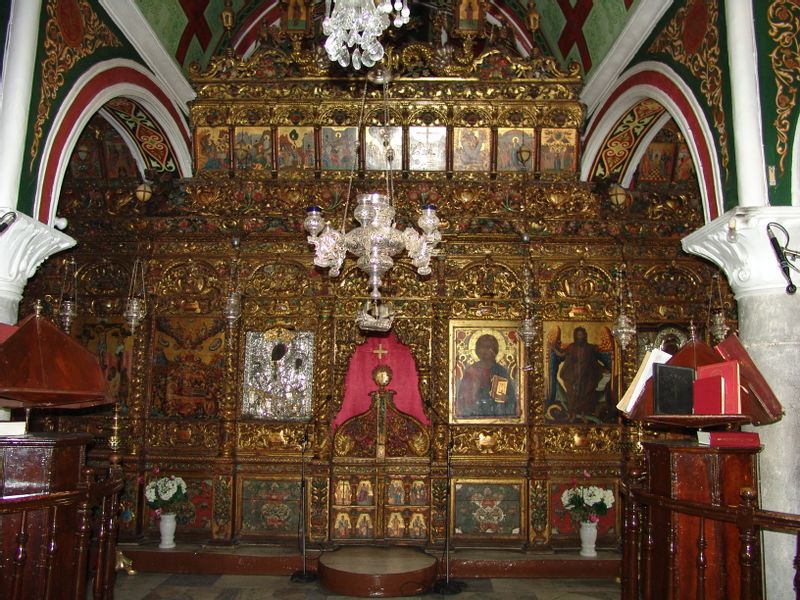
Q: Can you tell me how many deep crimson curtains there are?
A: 1